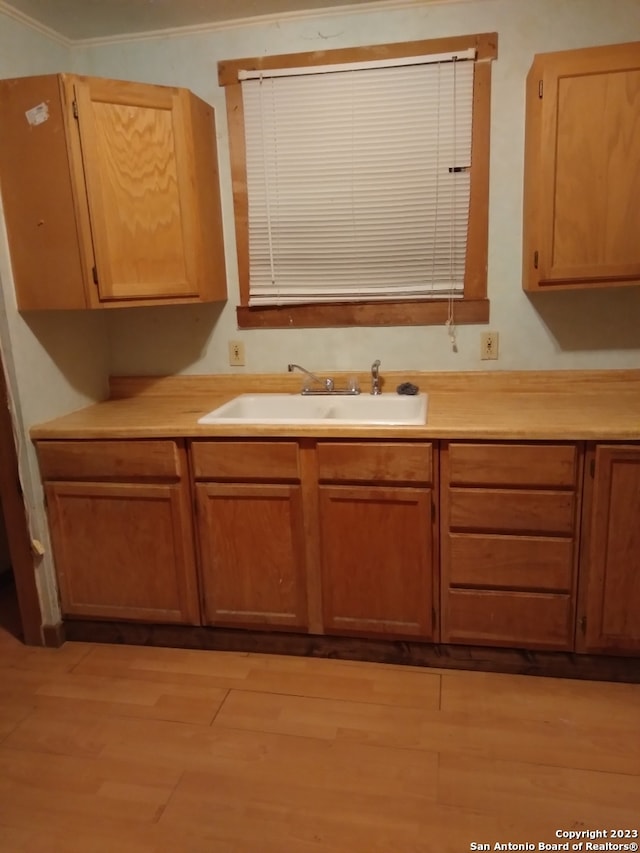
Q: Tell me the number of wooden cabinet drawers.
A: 7